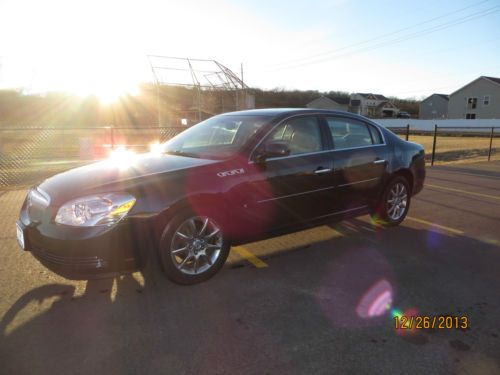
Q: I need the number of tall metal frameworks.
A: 1